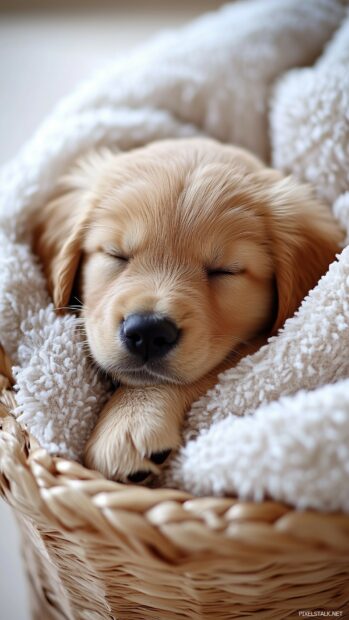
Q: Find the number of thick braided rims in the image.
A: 1